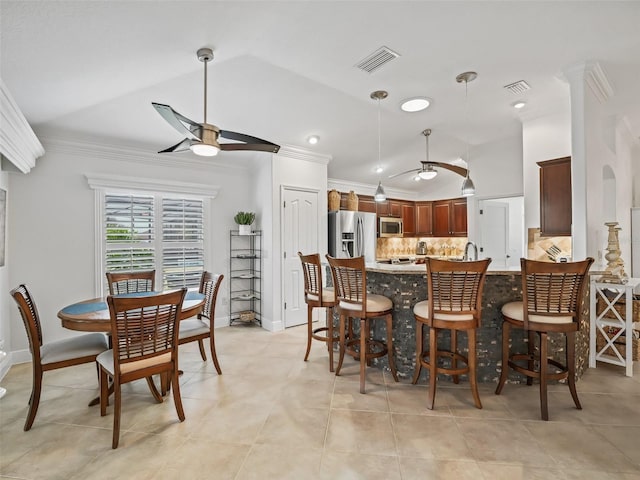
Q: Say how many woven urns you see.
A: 2